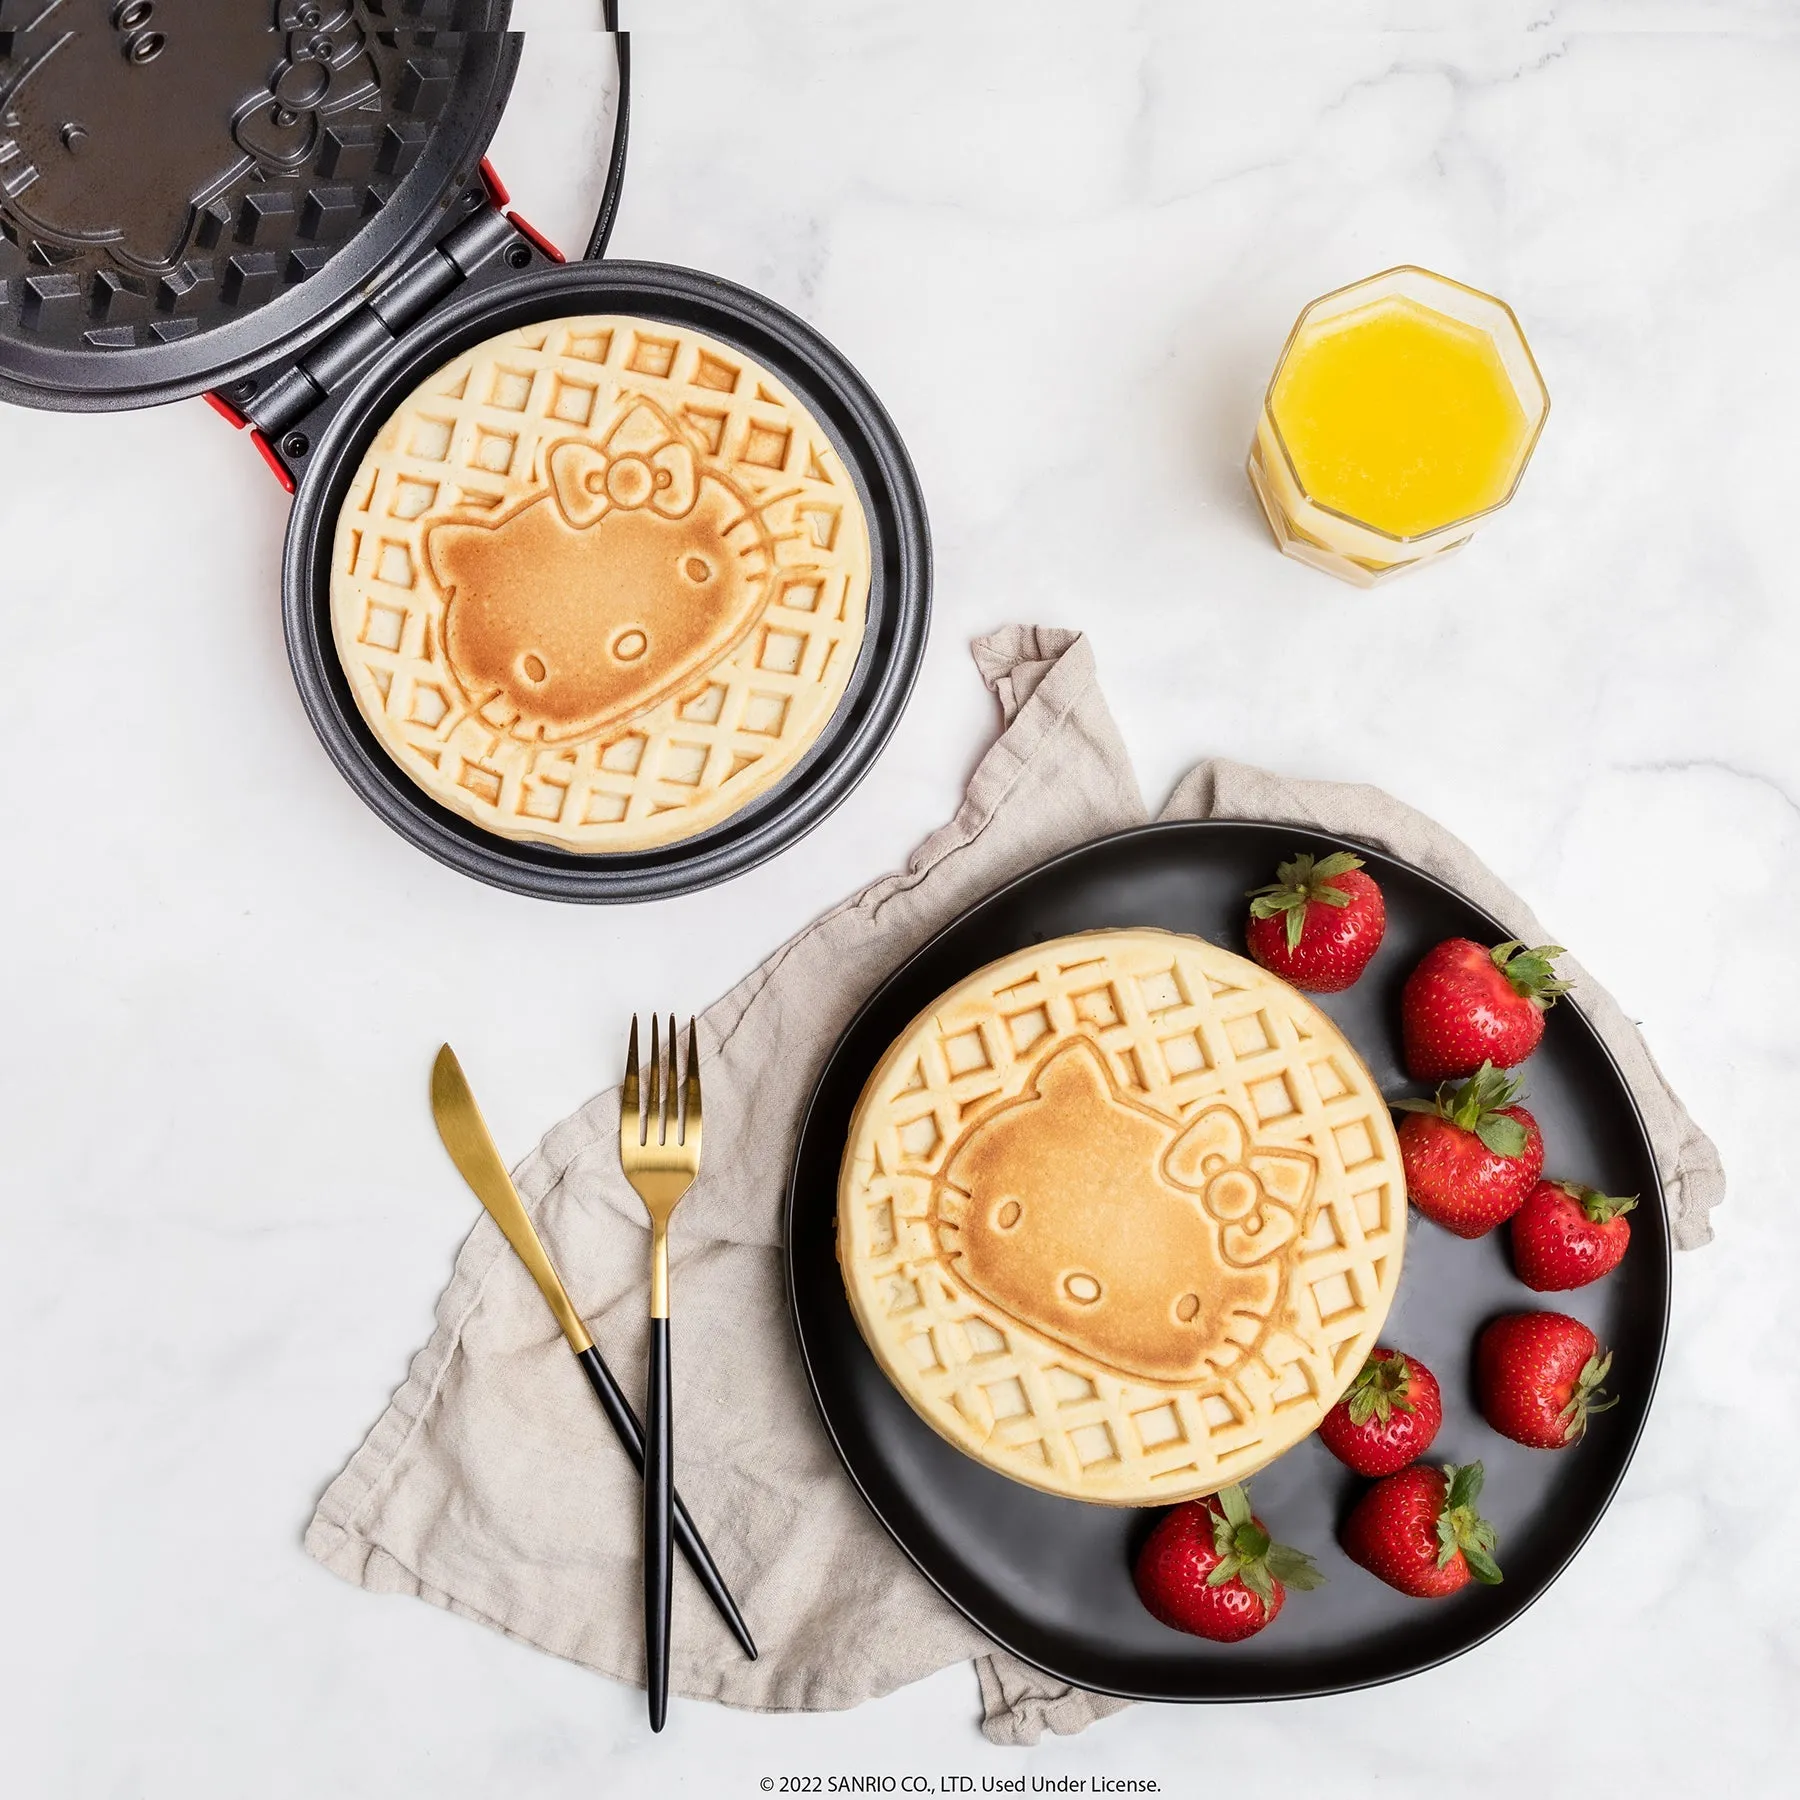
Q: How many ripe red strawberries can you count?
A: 8